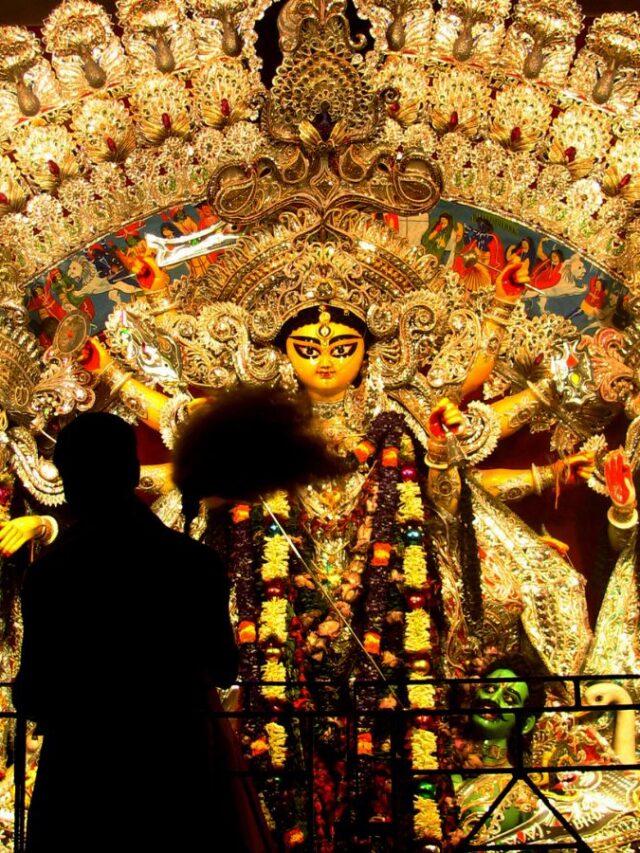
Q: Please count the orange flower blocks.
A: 9